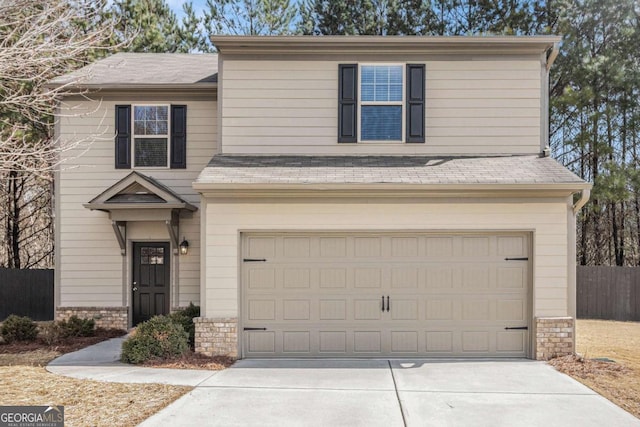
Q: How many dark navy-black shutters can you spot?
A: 4